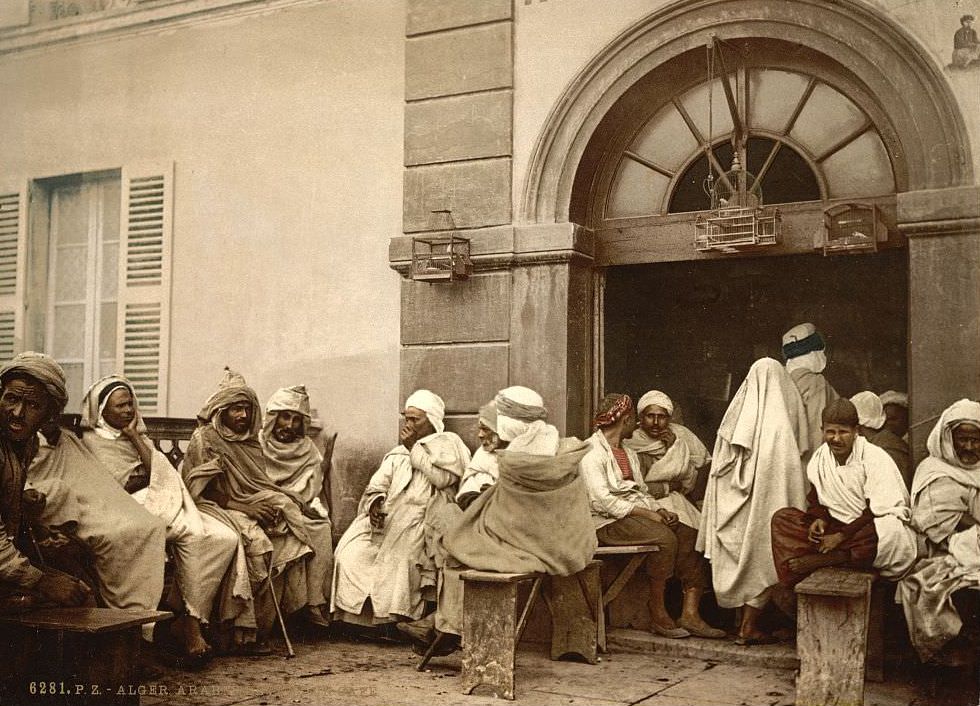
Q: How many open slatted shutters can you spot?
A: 2